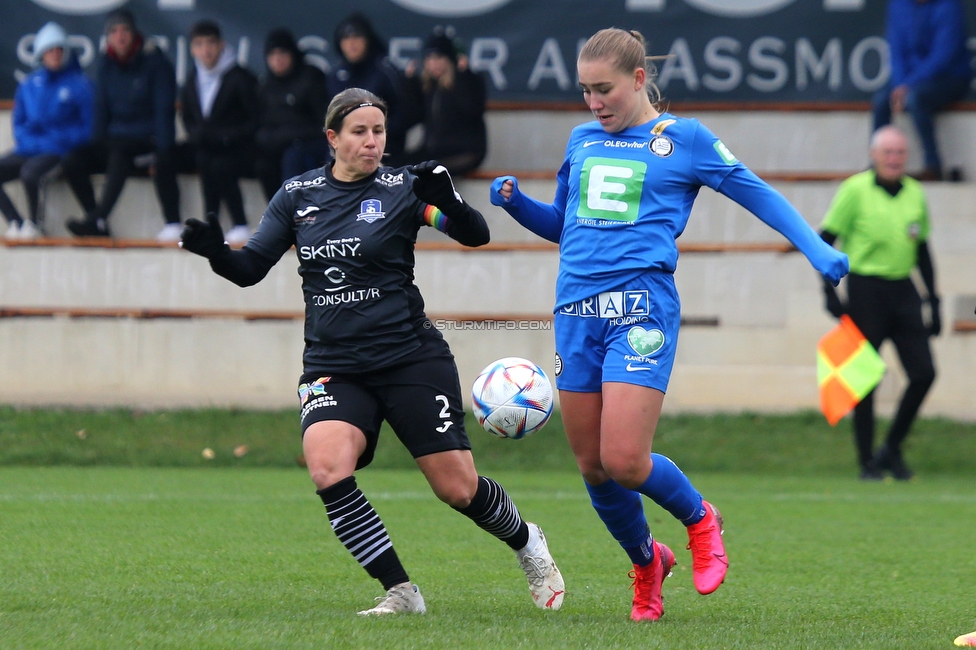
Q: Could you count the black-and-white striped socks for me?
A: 2